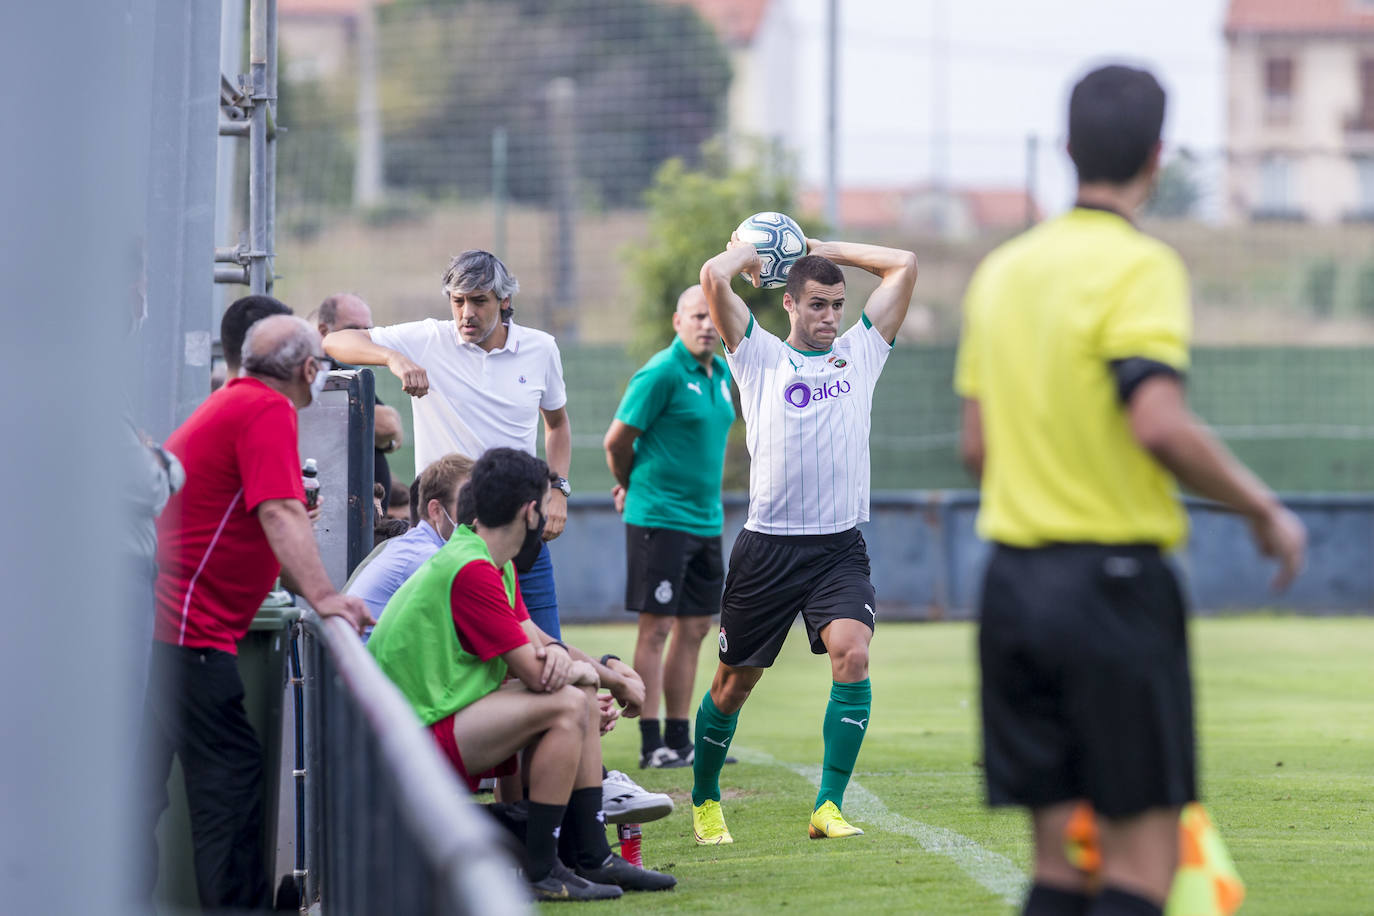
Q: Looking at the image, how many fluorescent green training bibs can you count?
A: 1